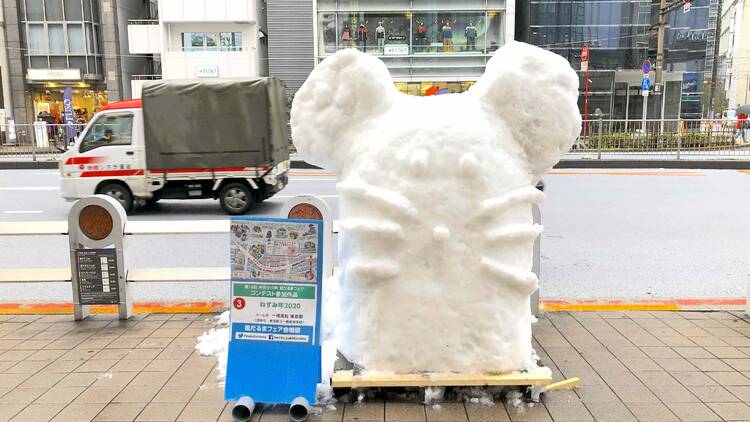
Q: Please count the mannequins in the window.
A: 6